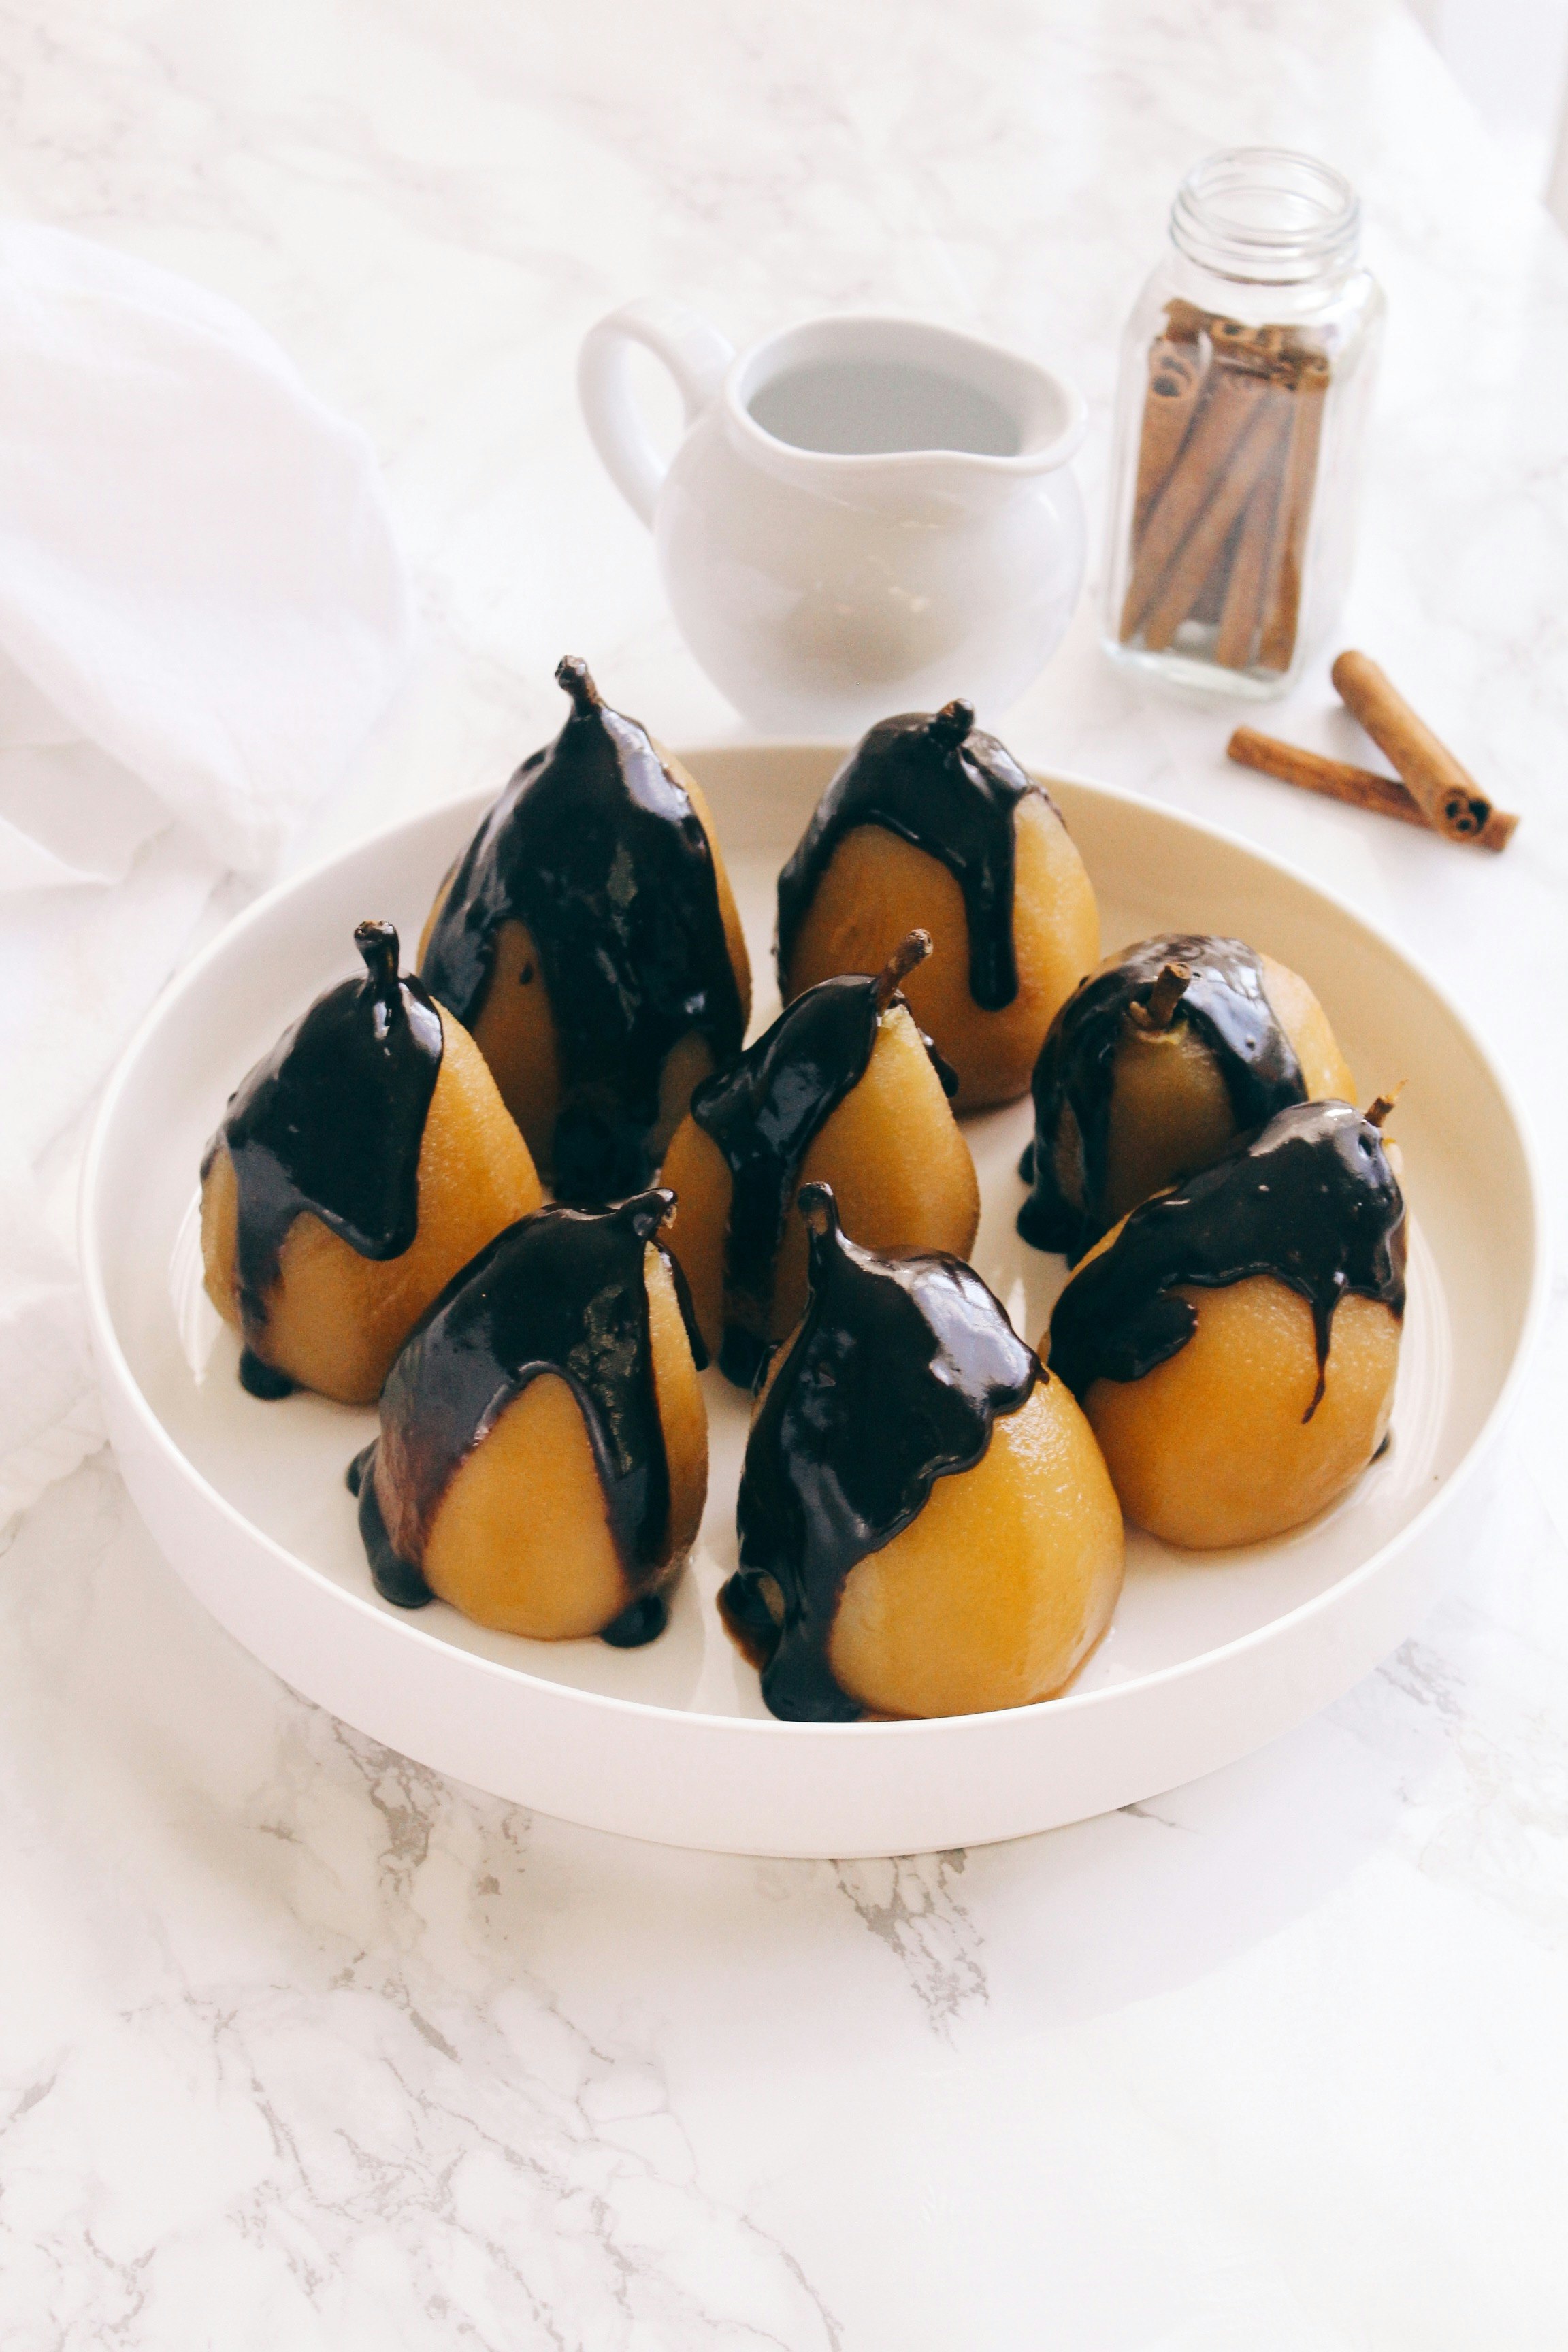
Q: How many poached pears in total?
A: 8